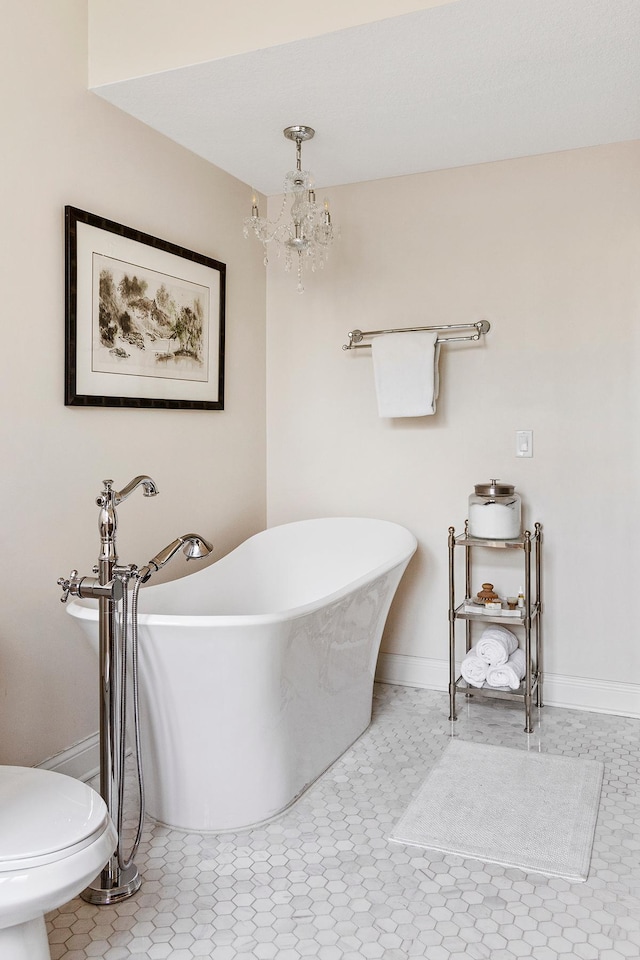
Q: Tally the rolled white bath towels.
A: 3